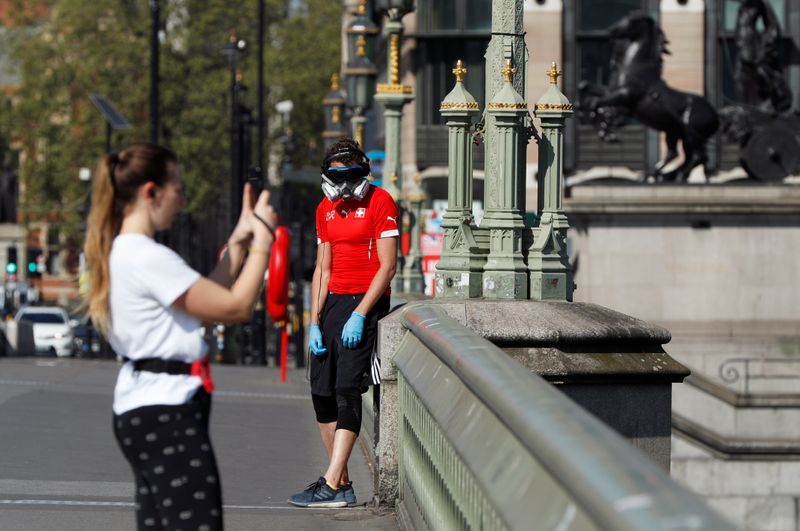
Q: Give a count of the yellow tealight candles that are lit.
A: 0